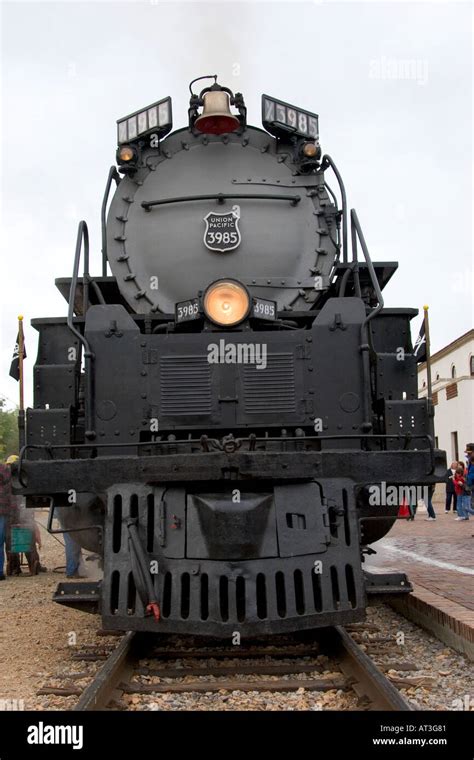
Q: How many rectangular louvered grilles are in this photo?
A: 2